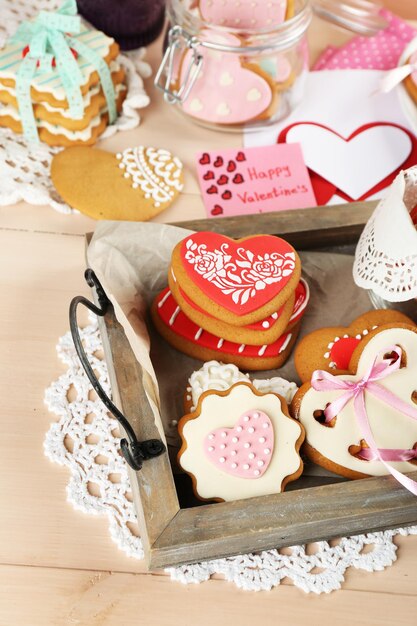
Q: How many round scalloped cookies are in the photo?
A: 1